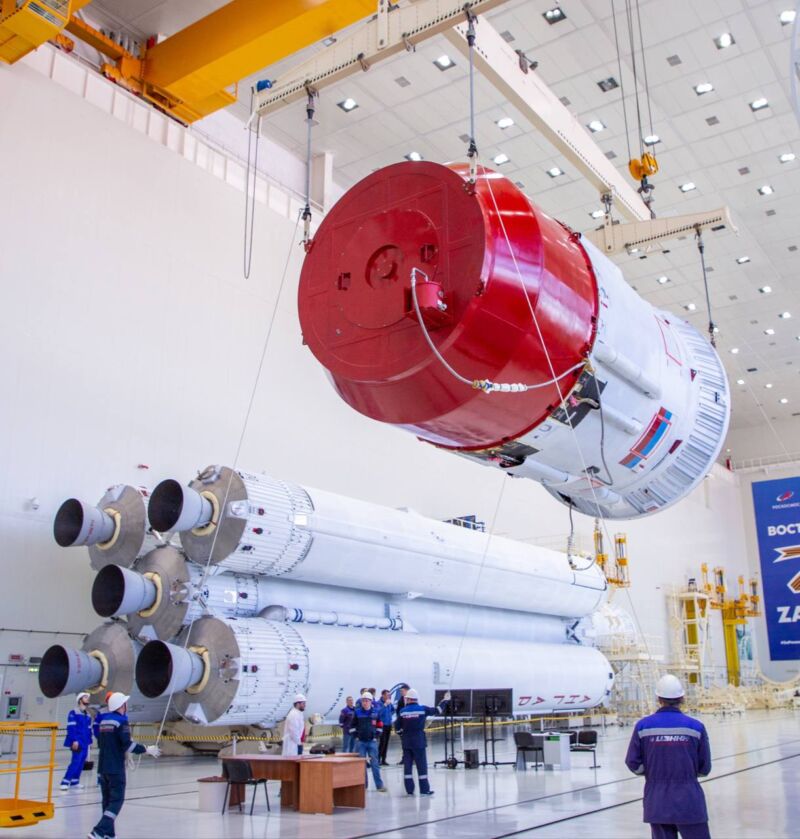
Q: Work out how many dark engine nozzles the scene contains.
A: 5